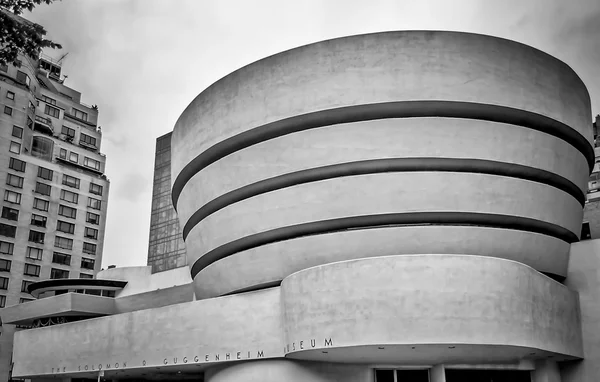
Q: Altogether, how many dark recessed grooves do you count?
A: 3